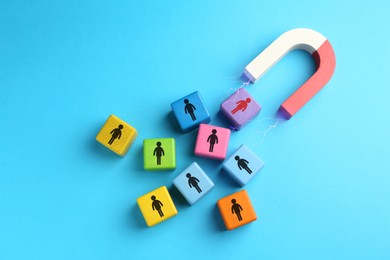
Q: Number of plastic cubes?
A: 9